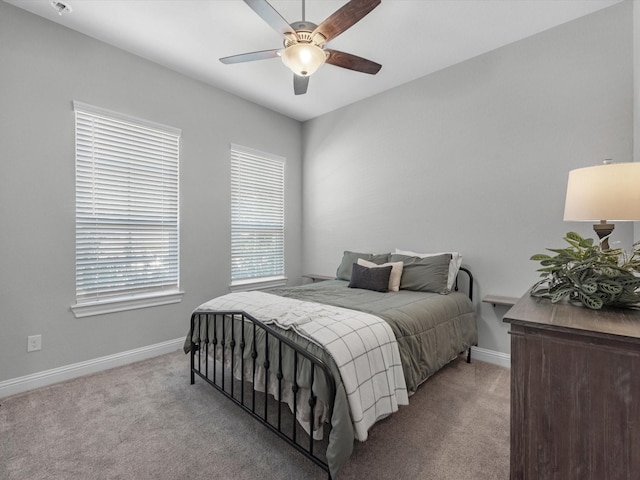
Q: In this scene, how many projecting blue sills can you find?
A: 0